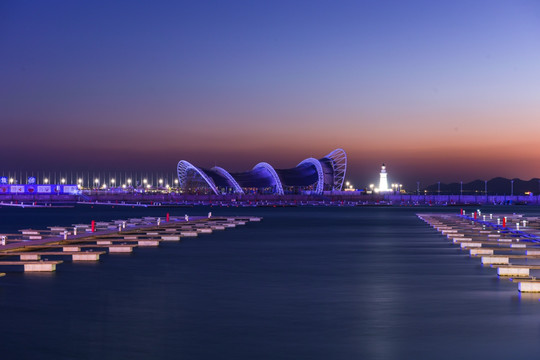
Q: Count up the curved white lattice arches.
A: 5